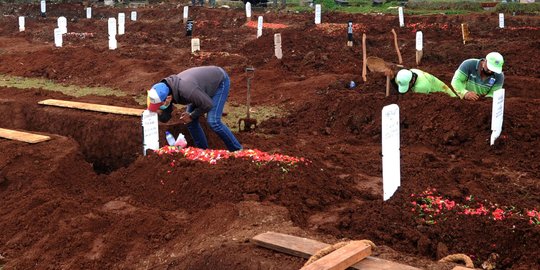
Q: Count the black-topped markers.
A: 2